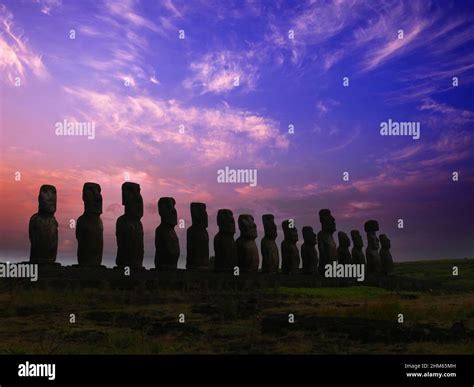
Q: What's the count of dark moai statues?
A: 15